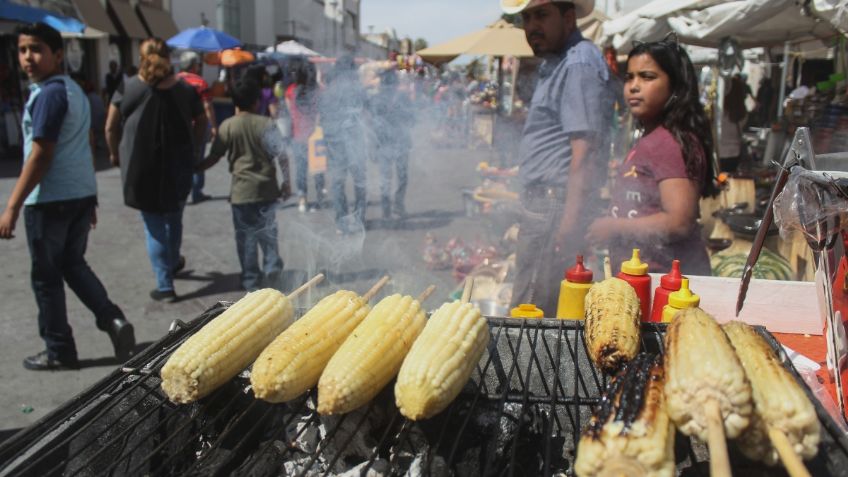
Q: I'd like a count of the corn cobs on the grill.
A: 8